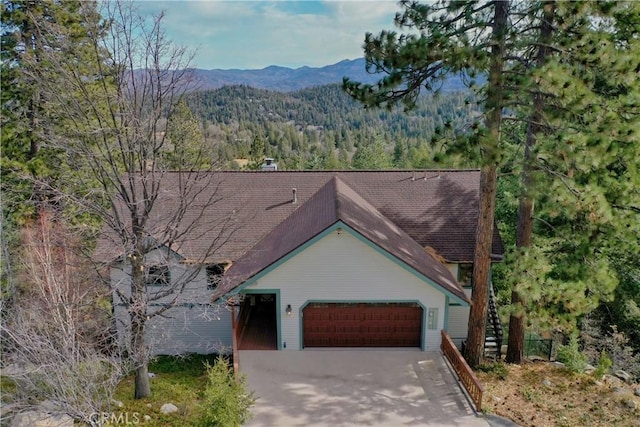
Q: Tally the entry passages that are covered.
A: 1